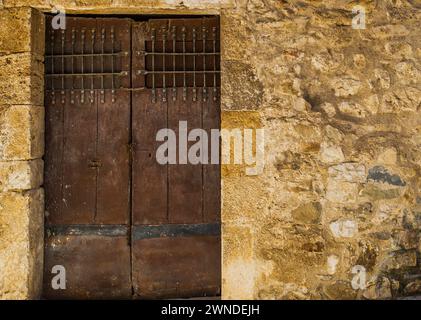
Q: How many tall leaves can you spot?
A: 2